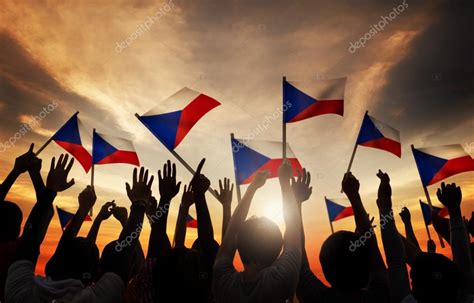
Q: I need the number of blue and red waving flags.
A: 11